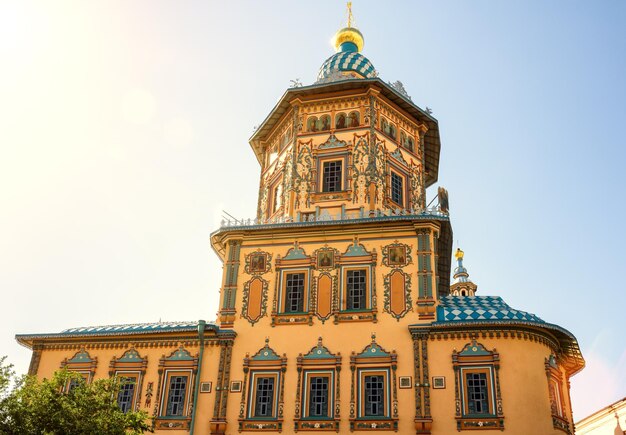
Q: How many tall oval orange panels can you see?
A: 3